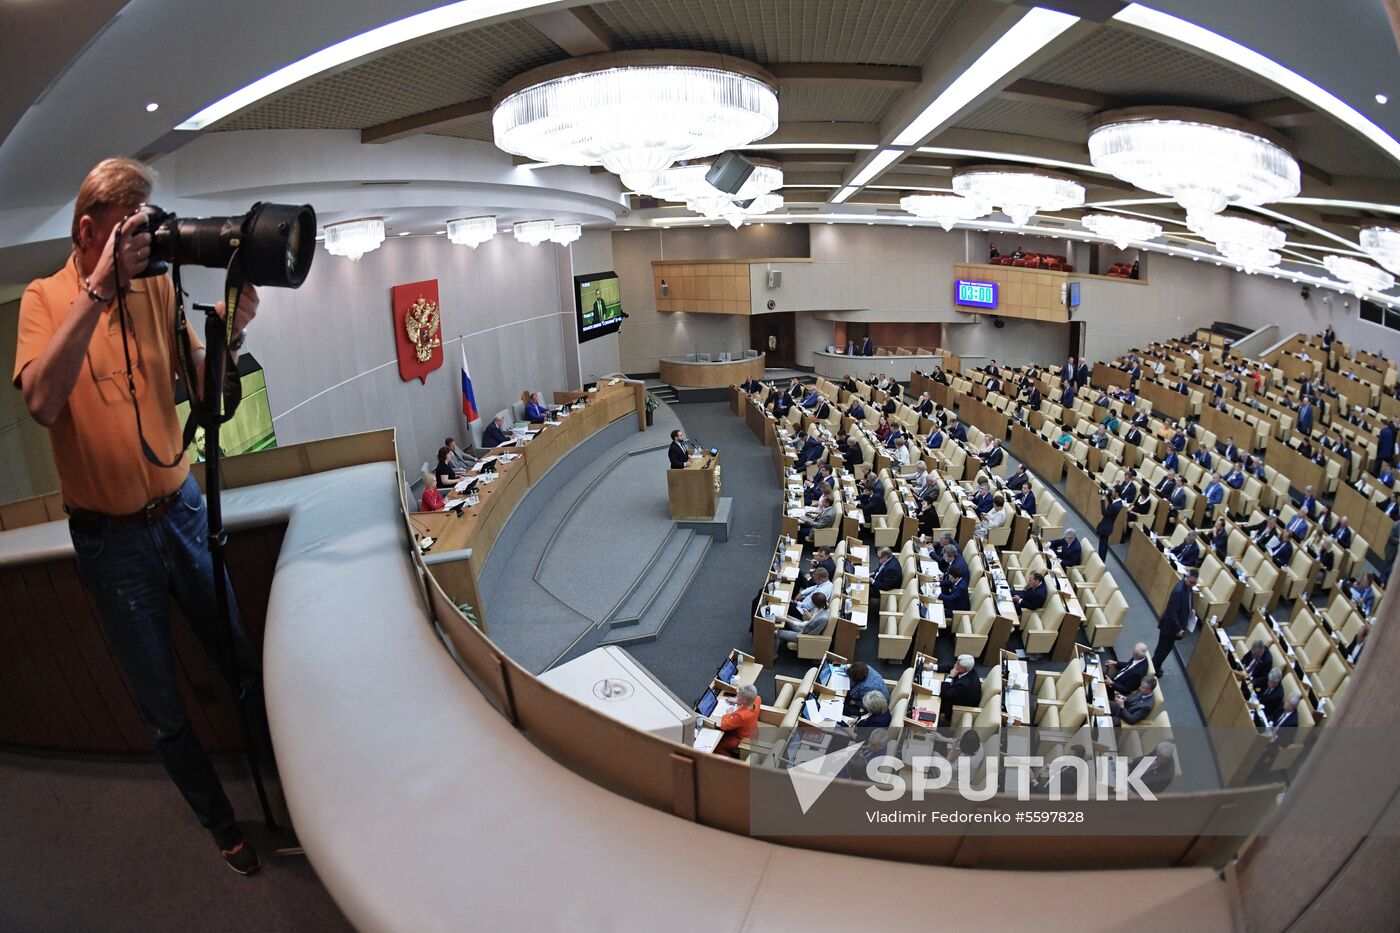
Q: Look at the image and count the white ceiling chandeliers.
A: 15